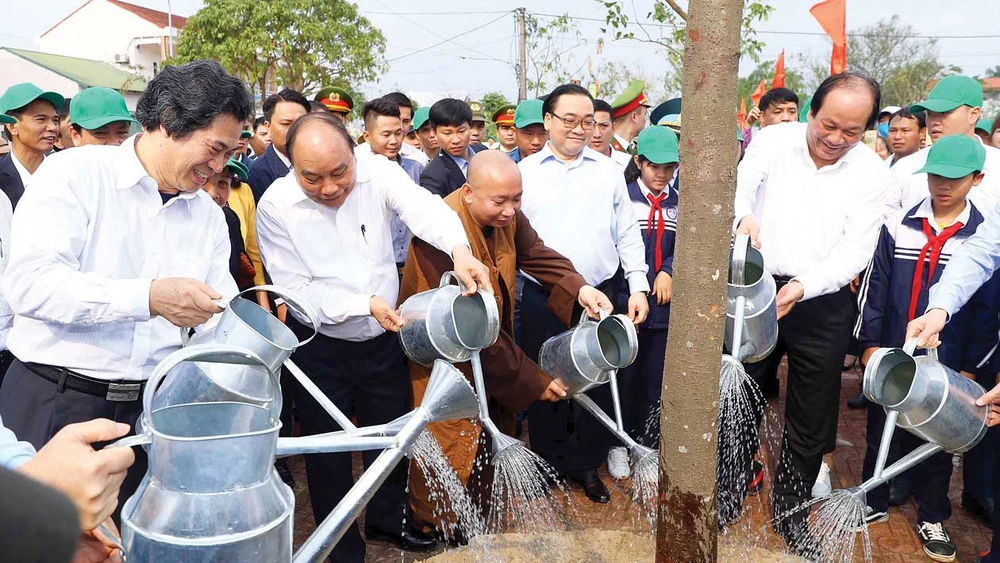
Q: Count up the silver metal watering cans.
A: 6